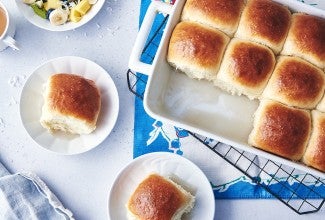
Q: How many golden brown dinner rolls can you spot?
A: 10